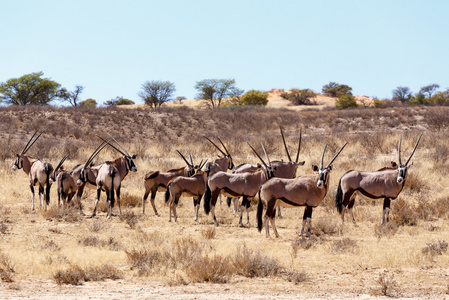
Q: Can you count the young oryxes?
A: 3